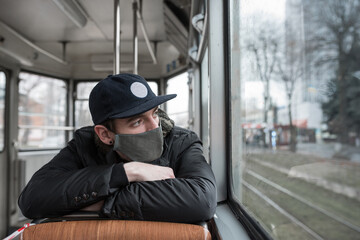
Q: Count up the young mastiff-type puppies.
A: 0